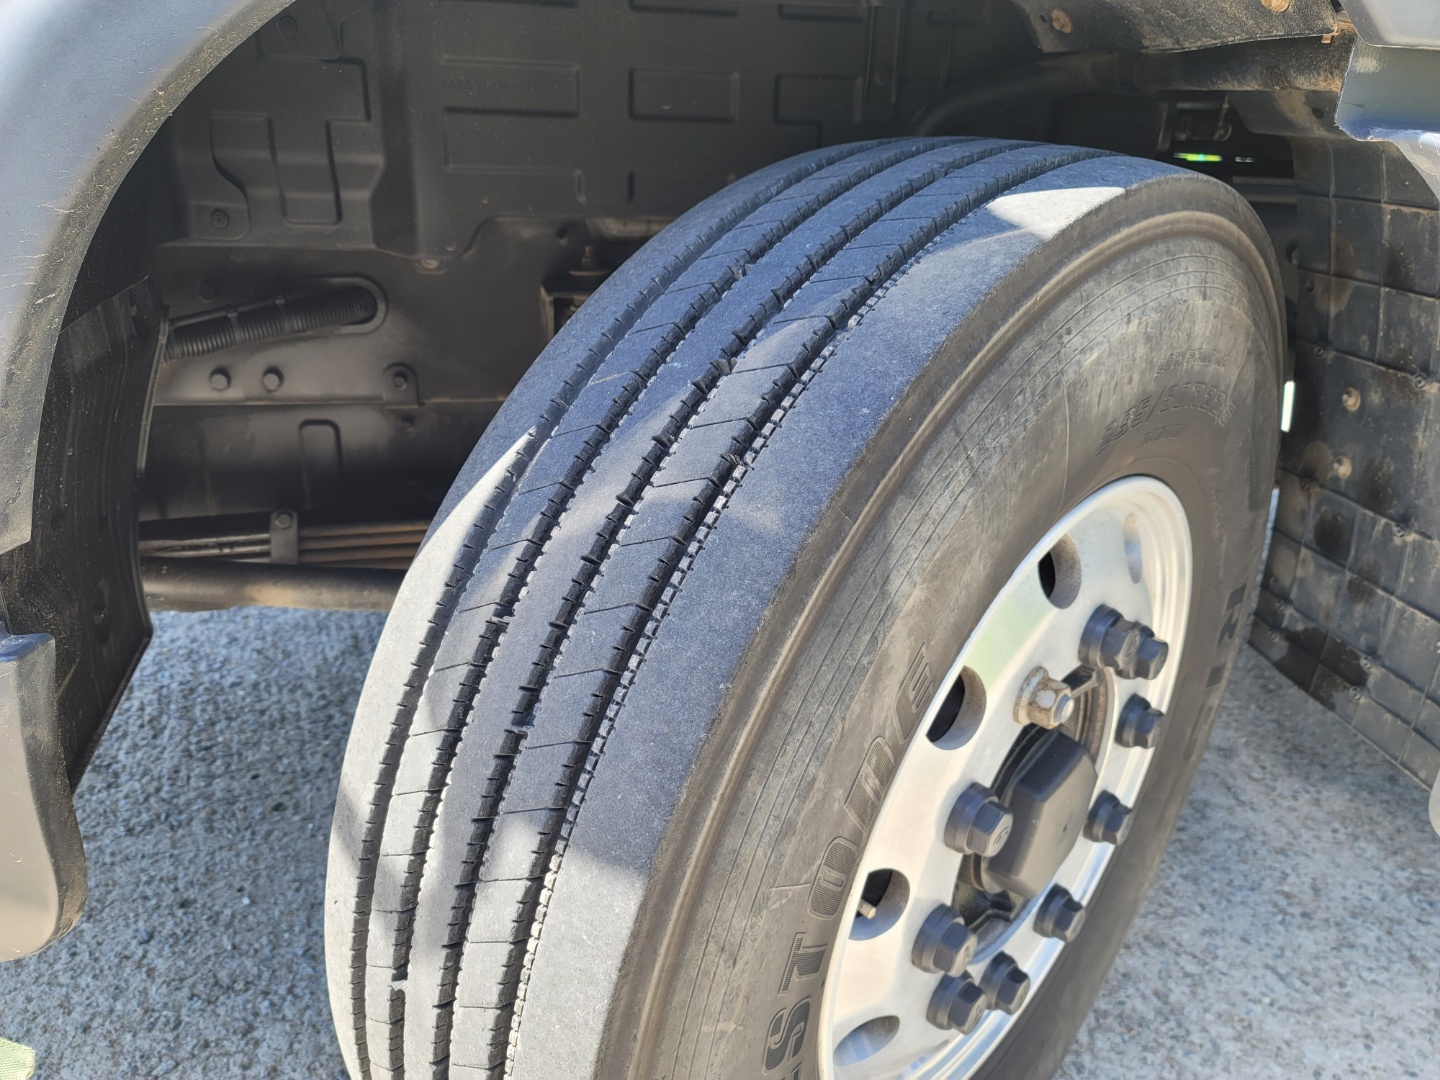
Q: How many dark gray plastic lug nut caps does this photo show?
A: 9